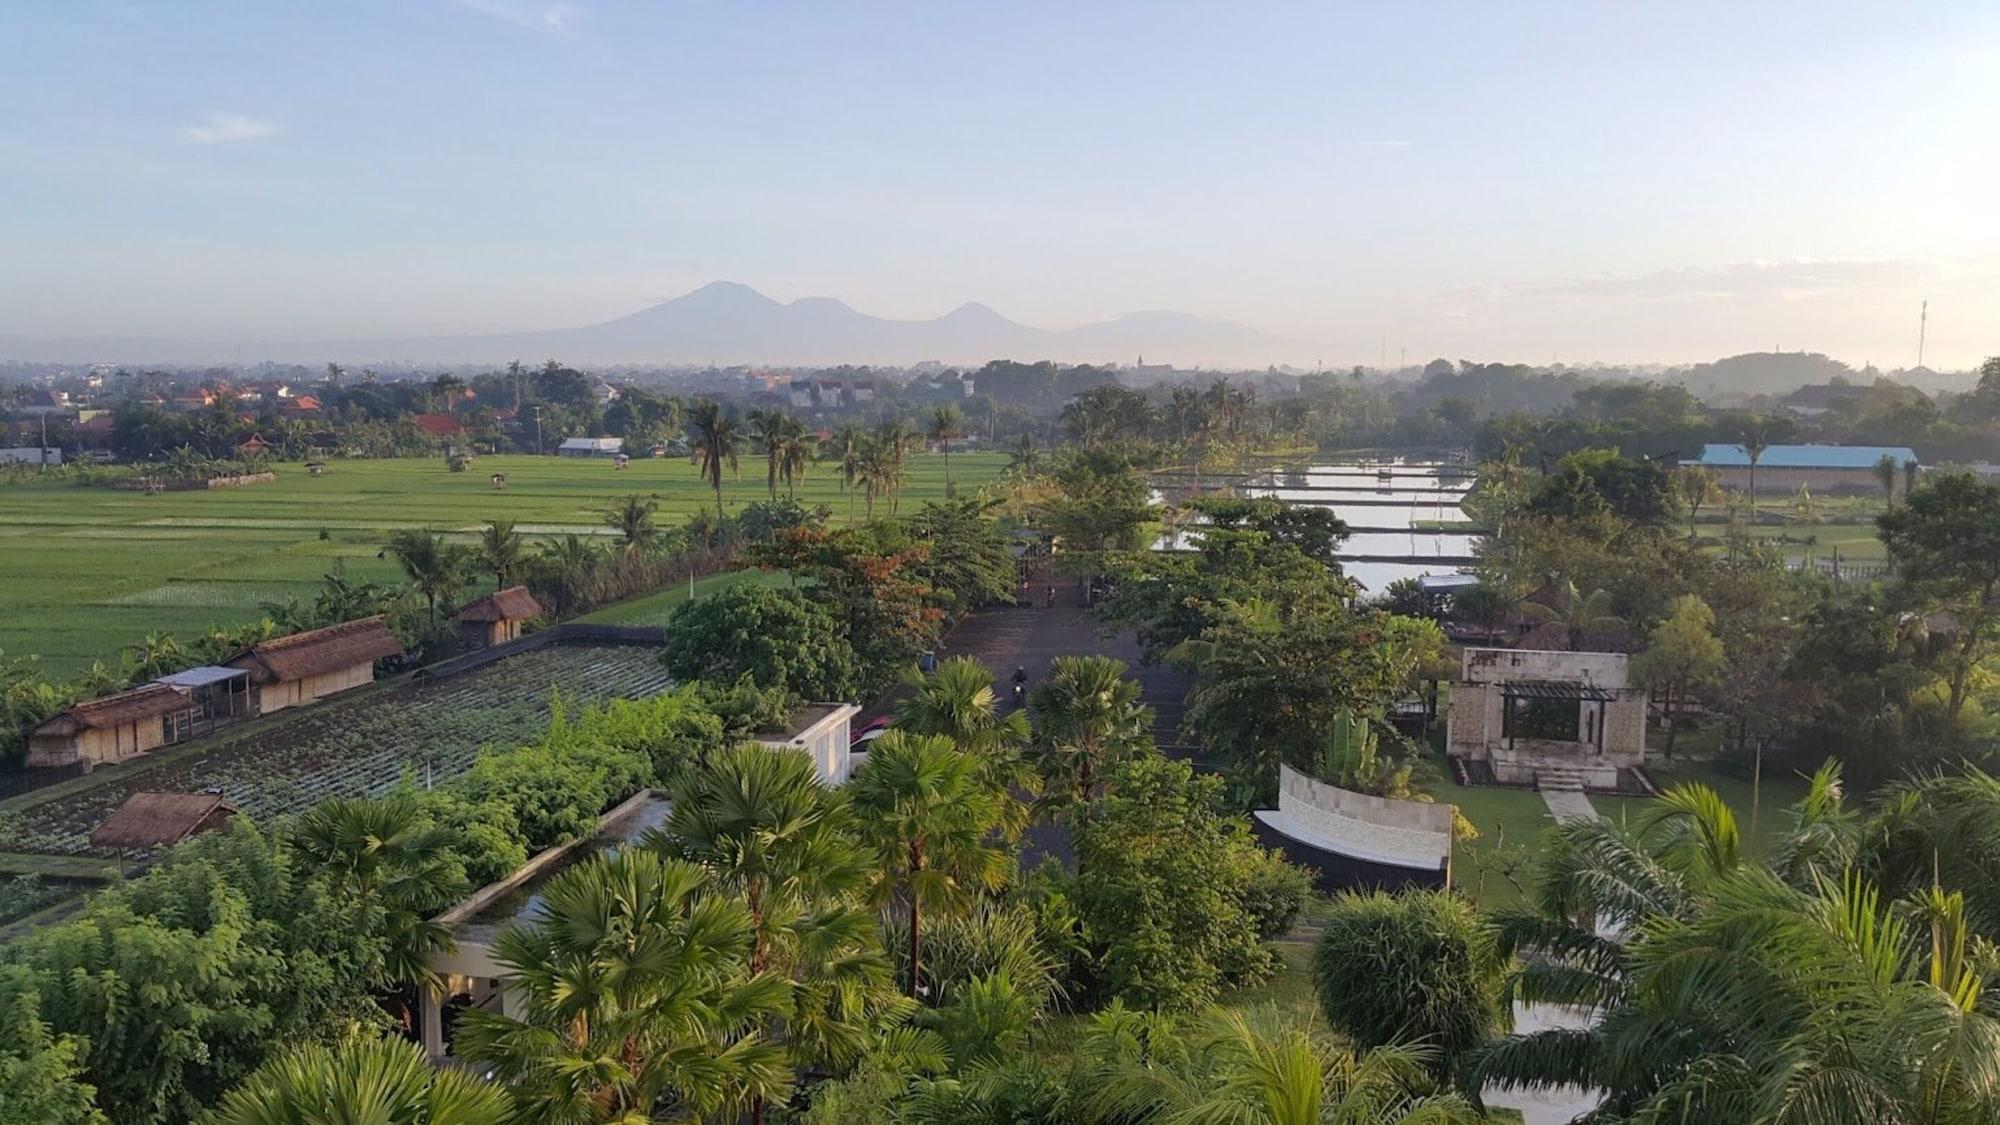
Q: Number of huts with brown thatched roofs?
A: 4